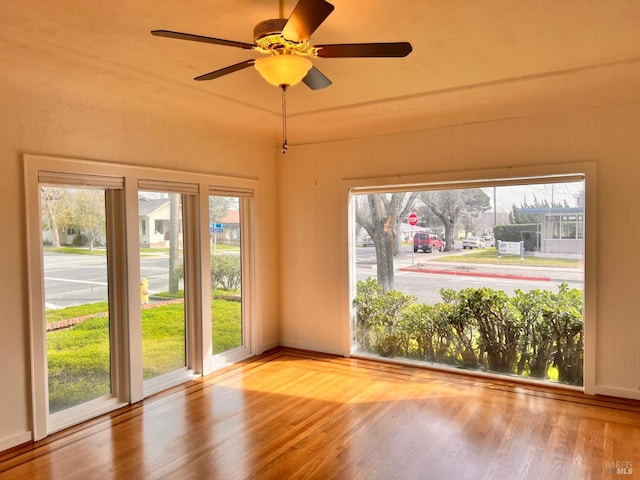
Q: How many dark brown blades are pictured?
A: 5